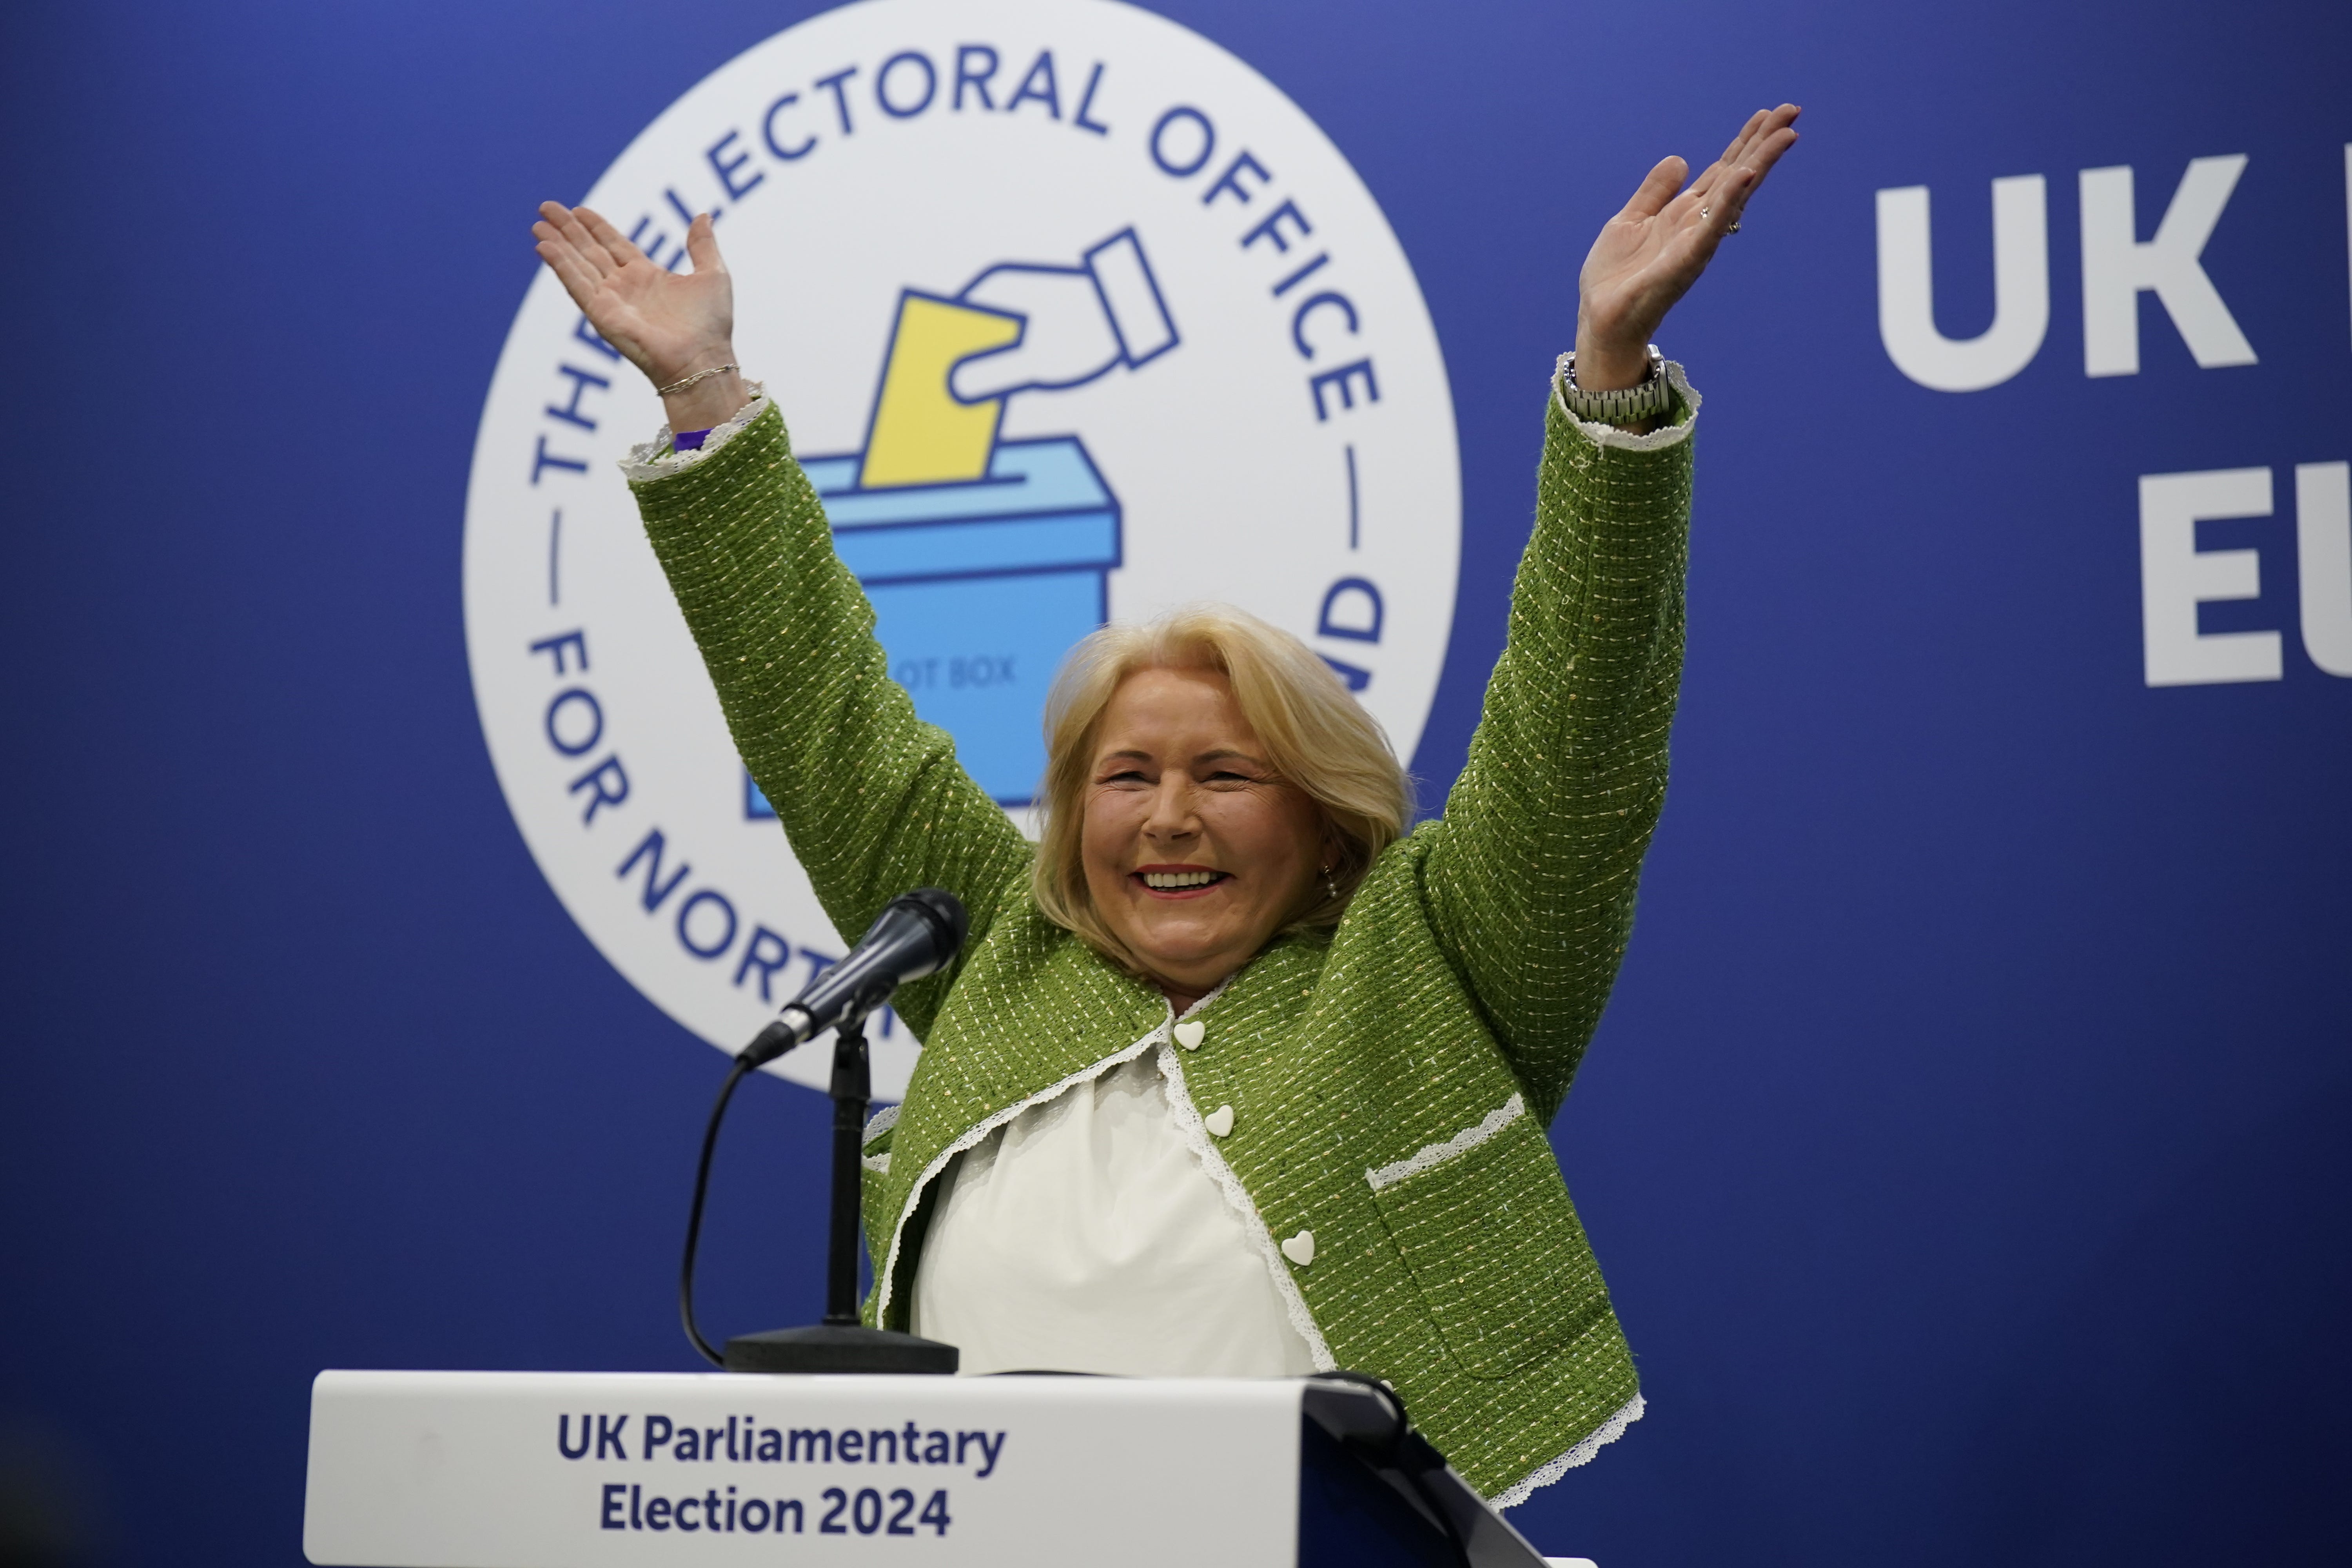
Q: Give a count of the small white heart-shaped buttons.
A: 3